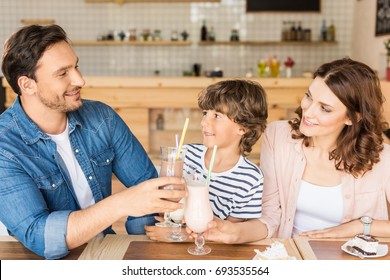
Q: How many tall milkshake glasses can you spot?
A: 3